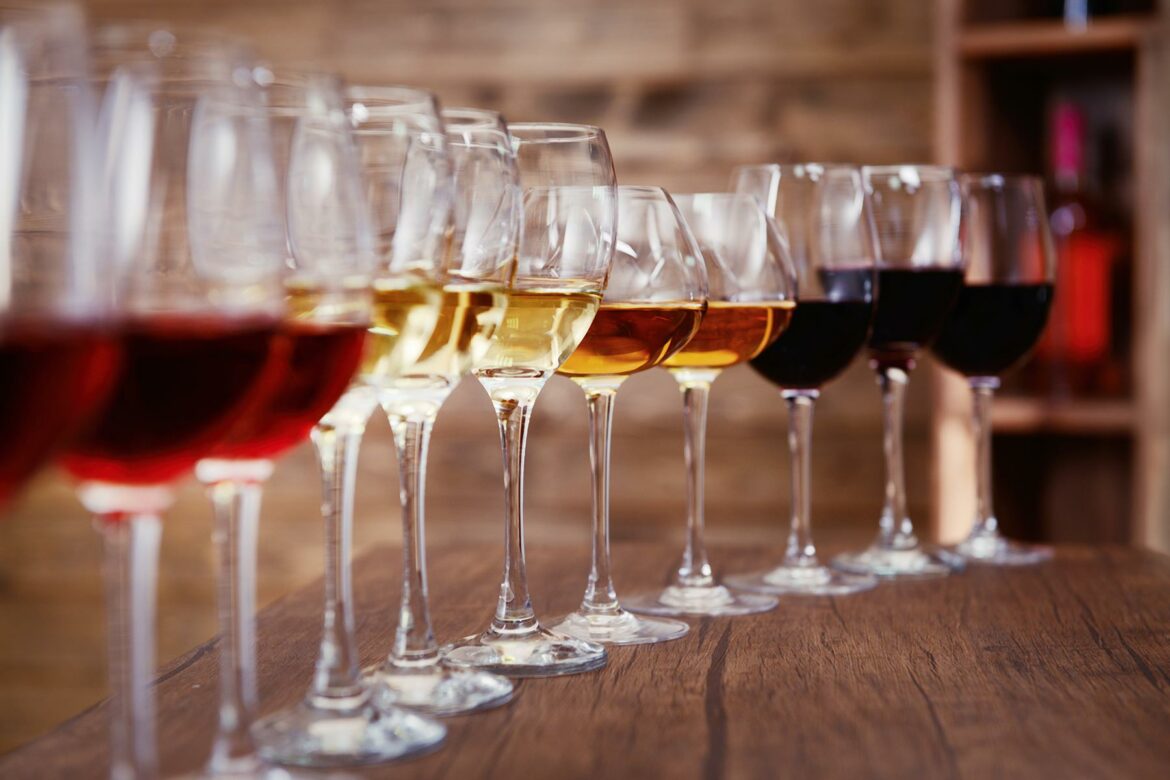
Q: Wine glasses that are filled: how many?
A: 11